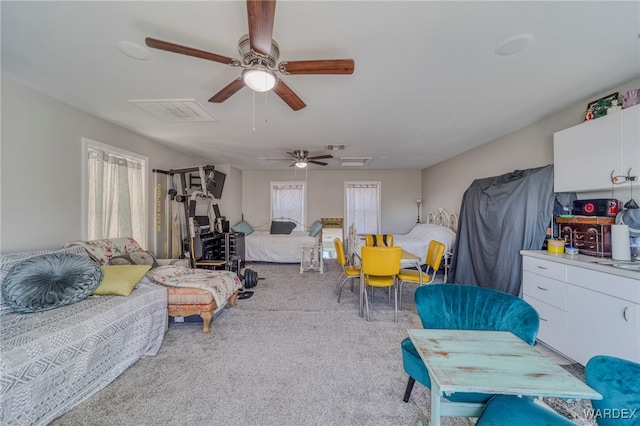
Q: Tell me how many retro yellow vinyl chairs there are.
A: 4